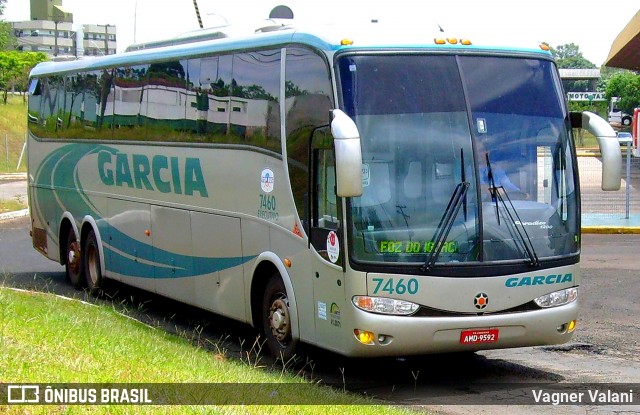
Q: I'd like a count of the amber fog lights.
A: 2